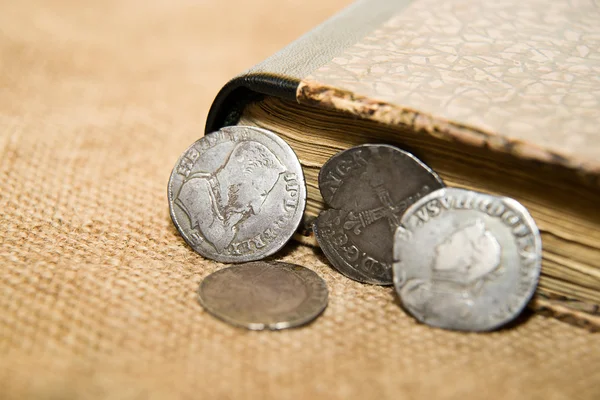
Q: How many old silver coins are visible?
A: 4